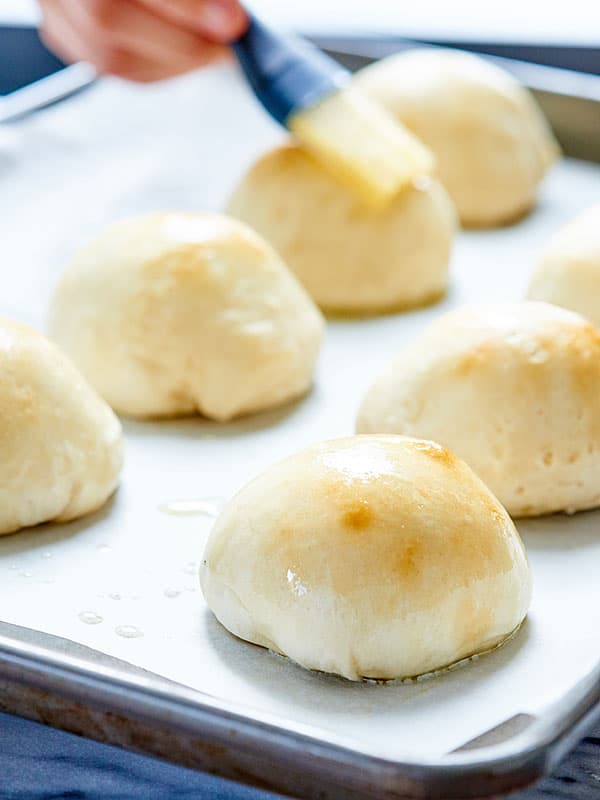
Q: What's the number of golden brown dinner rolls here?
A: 7